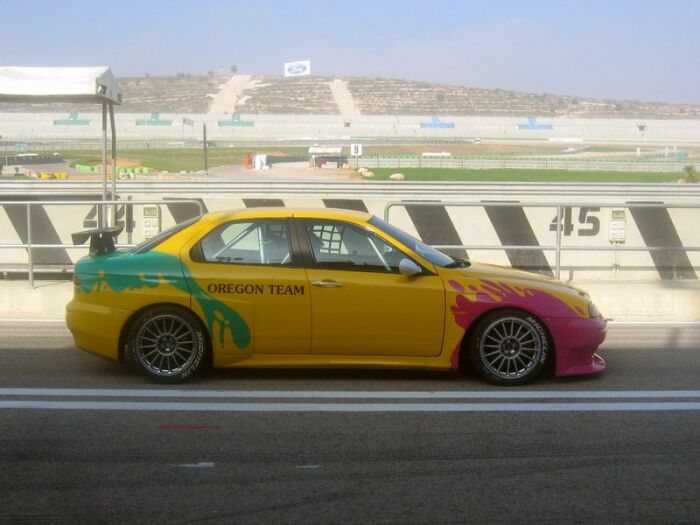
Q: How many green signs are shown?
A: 3